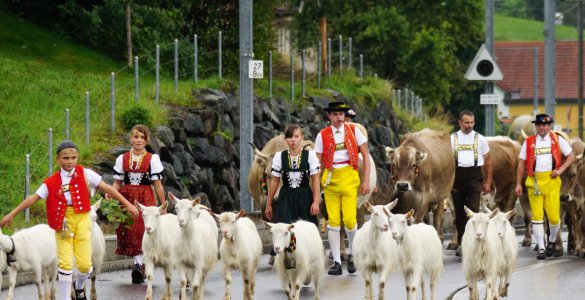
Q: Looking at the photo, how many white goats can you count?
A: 11